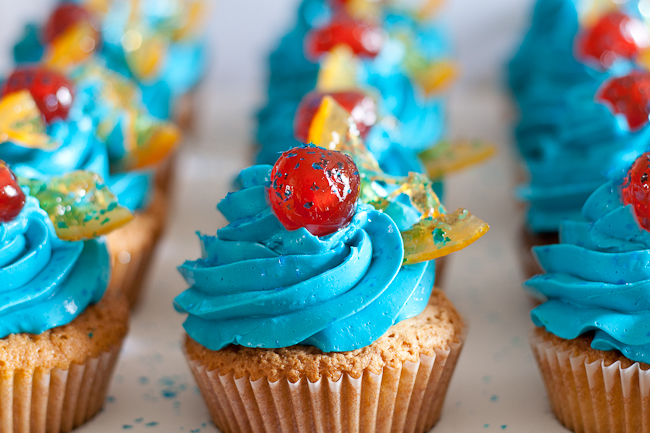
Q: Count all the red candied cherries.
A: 10